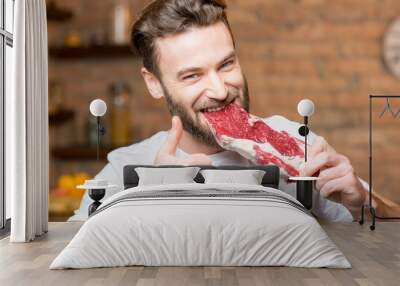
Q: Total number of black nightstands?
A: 2